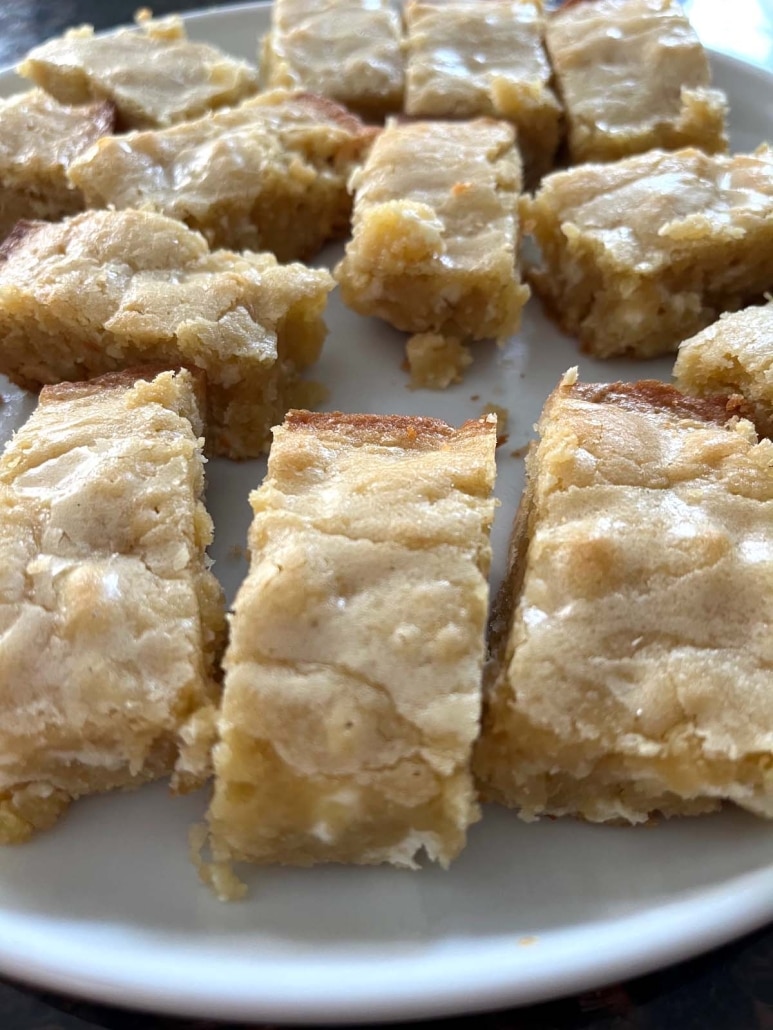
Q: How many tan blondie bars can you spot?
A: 13